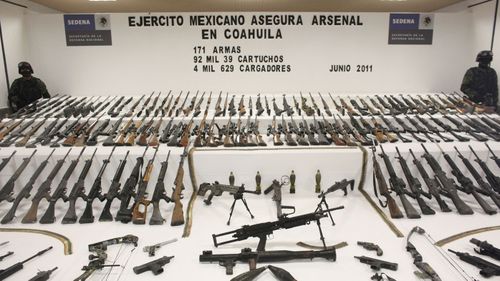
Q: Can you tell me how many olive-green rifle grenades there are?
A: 4